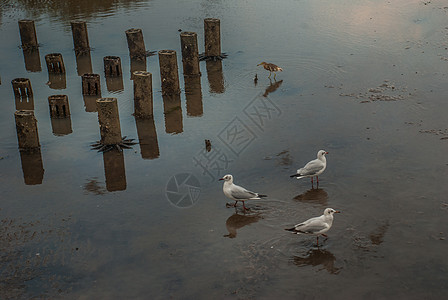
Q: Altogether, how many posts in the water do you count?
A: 14